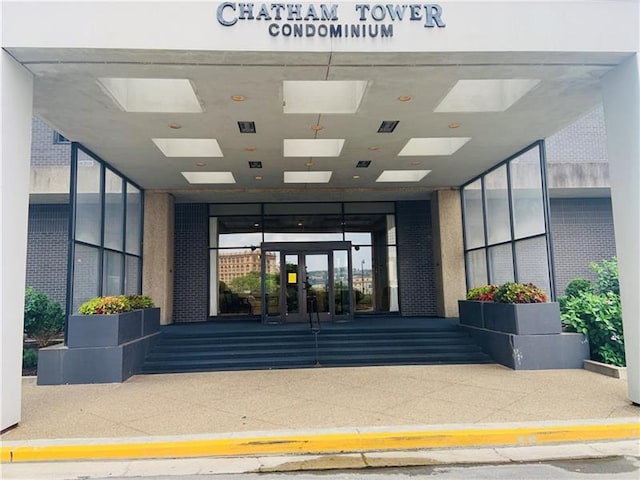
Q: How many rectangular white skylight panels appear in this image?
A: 9